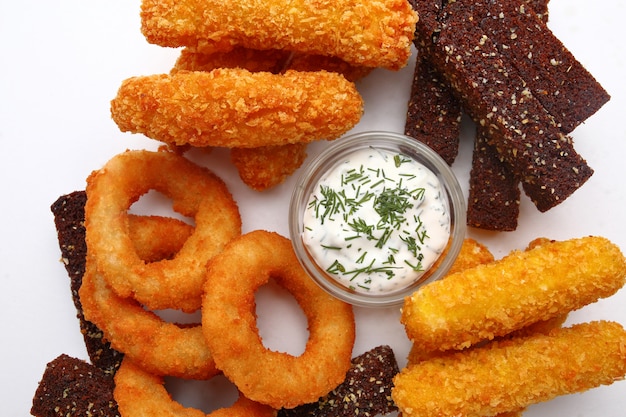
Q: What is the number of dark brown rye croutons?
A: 7